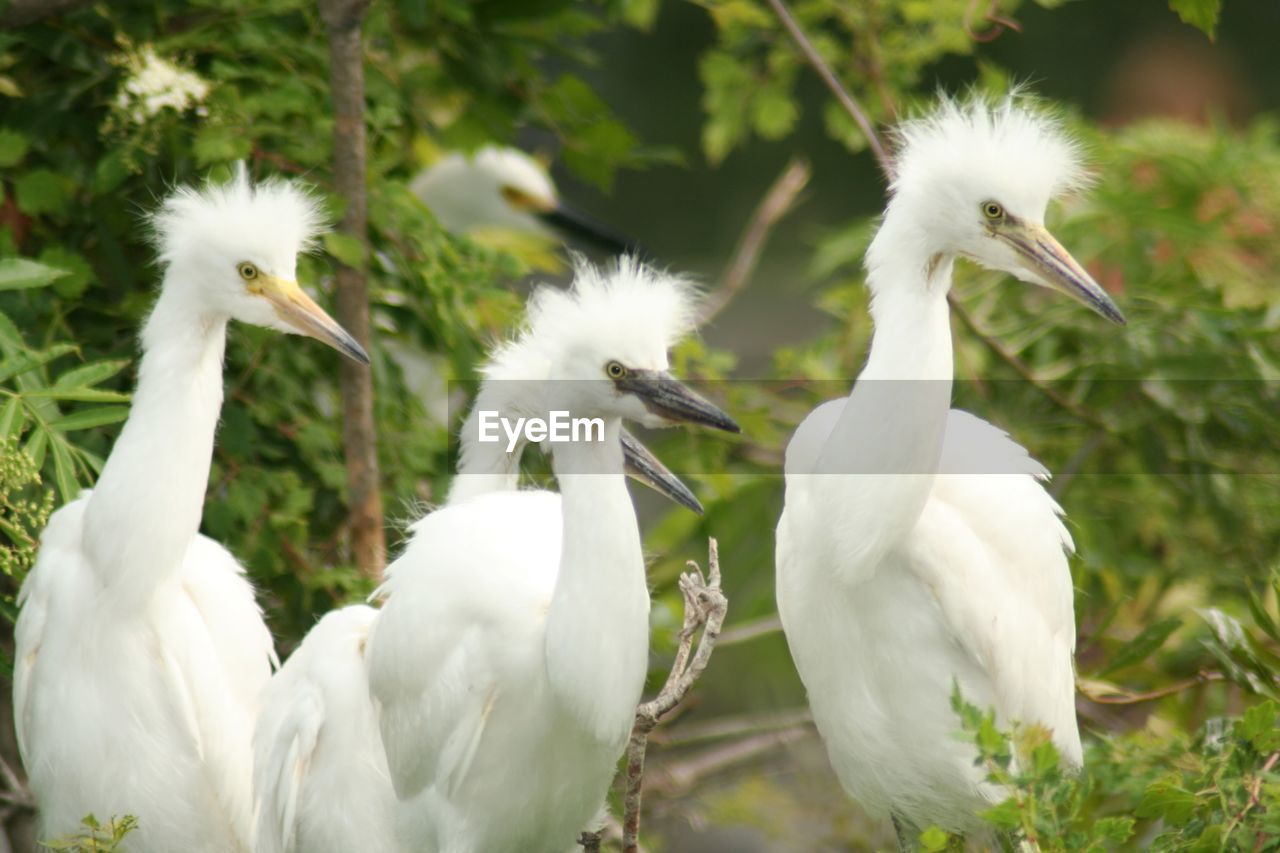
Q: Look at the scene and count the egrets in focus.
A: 4